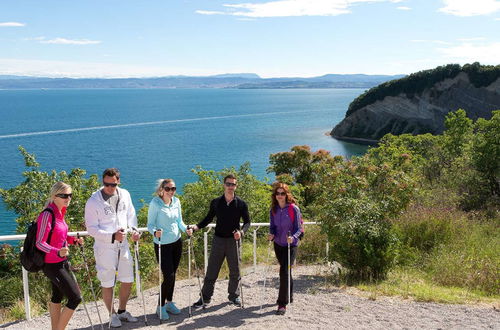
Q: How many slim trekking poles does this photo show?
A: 10